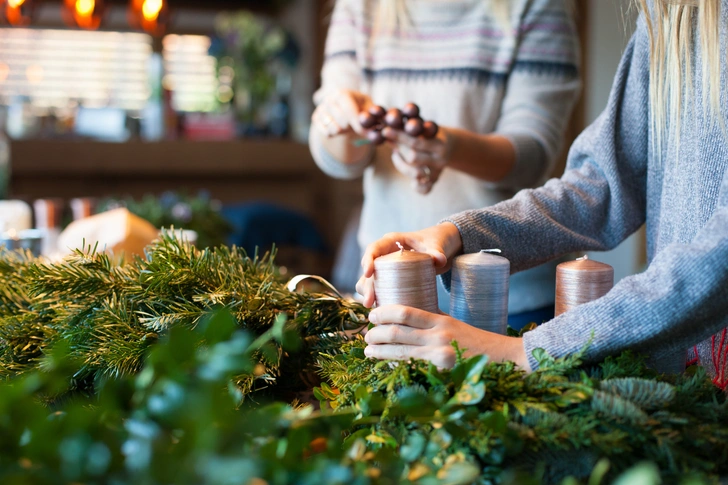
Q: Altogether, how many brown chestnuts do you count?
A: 7